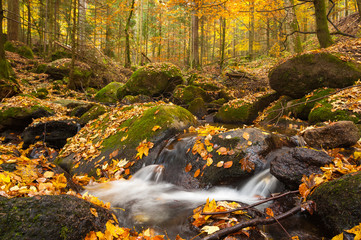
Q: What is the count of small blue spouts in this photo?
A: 2